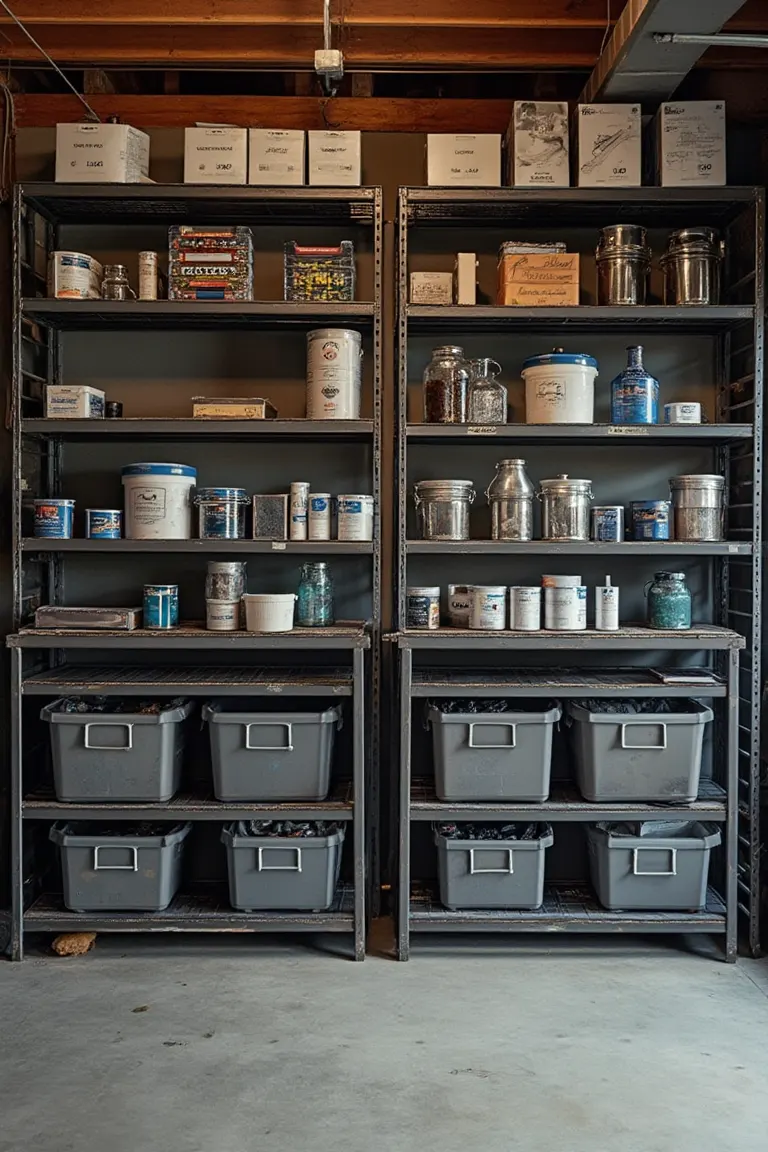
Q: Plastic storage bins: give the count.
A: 8